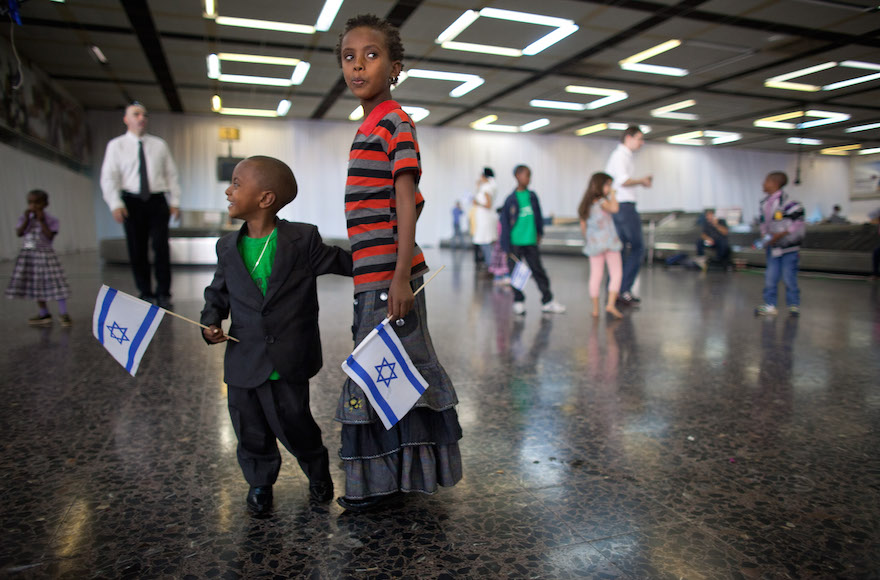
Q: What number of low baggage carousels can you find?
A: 2